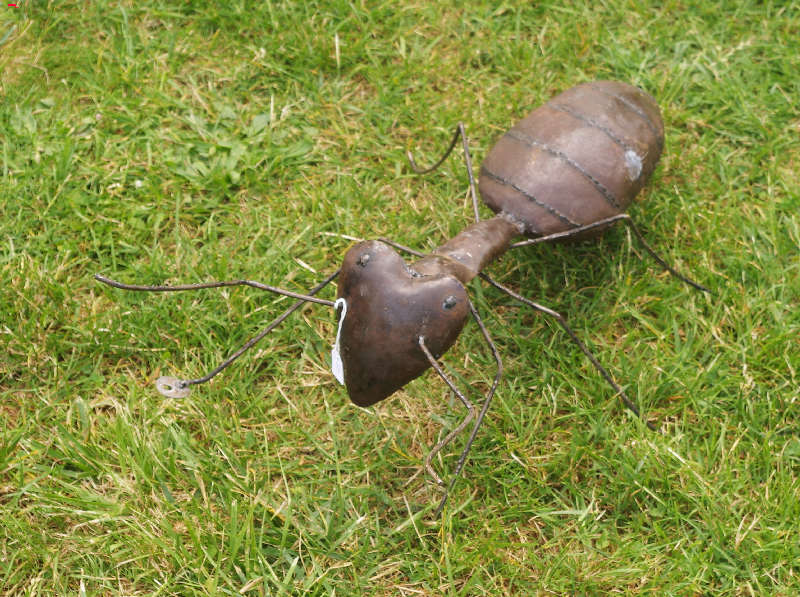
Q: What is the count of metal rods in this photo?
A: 8